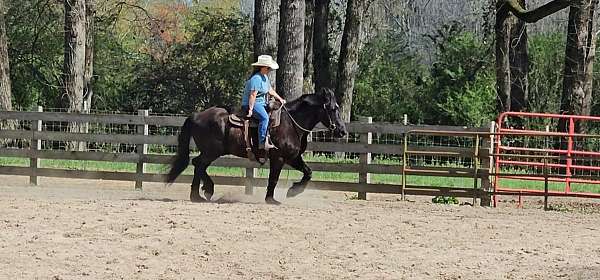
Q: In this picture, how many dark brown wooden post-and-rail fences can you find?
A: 1